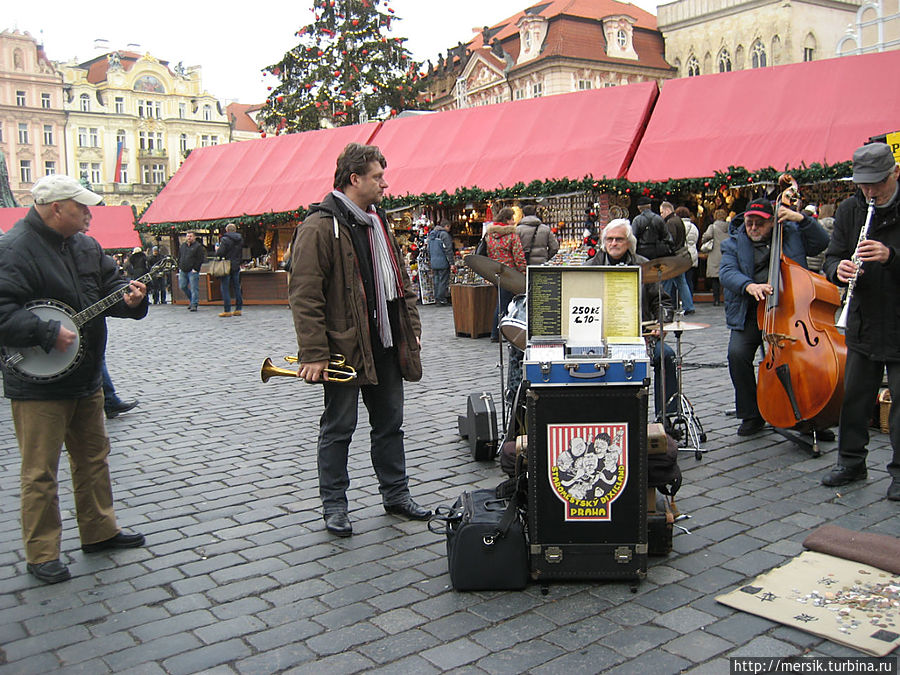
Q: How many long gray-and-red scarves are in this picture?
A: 1